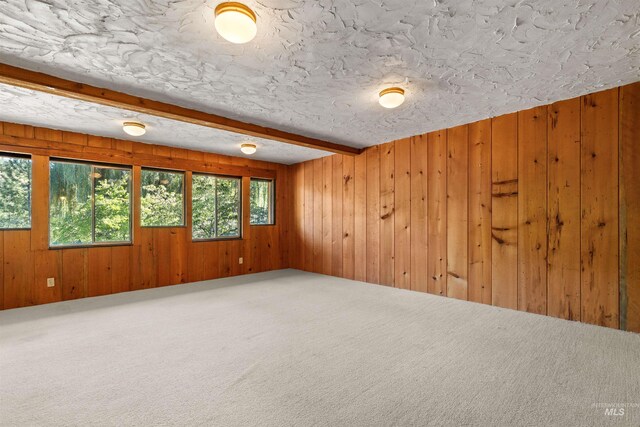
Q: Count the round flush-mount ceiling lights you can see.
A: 4